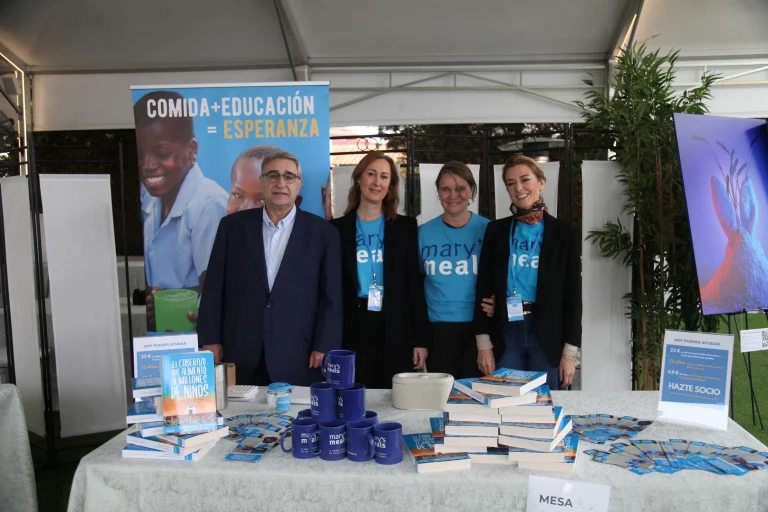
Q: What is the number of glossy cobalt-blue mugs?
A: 9